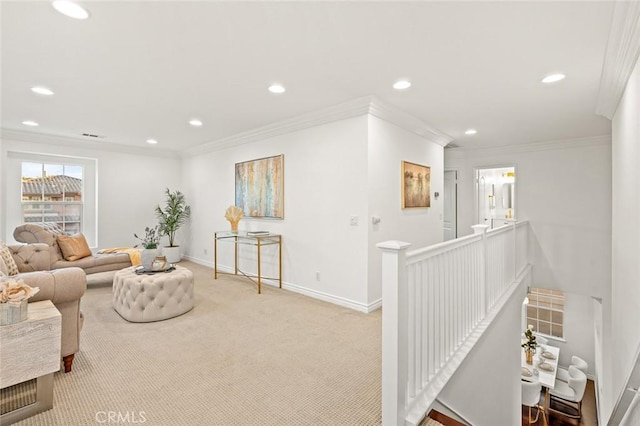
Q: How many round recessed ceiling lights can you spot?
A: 9